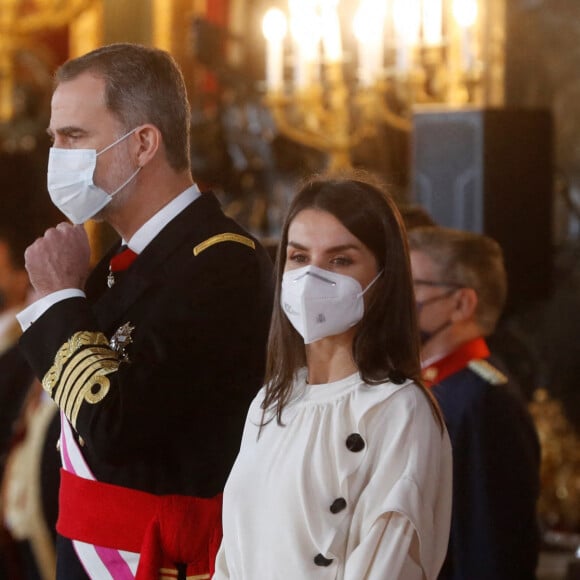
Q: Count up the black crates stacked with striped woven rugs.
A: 0